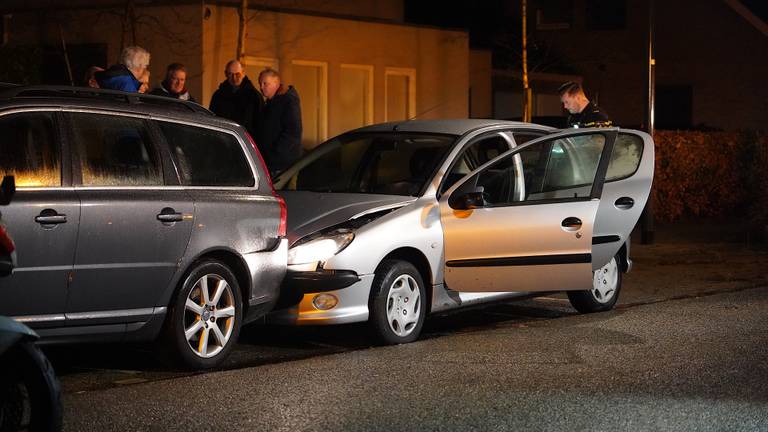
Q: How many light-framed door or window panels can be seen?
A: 4